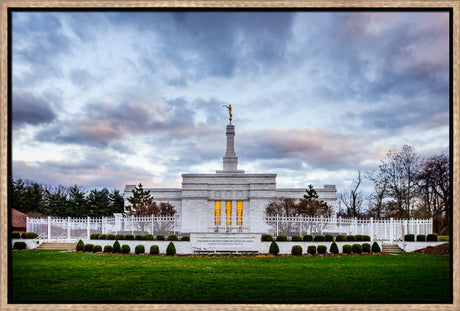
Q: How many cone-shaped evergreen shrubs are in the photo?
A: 6